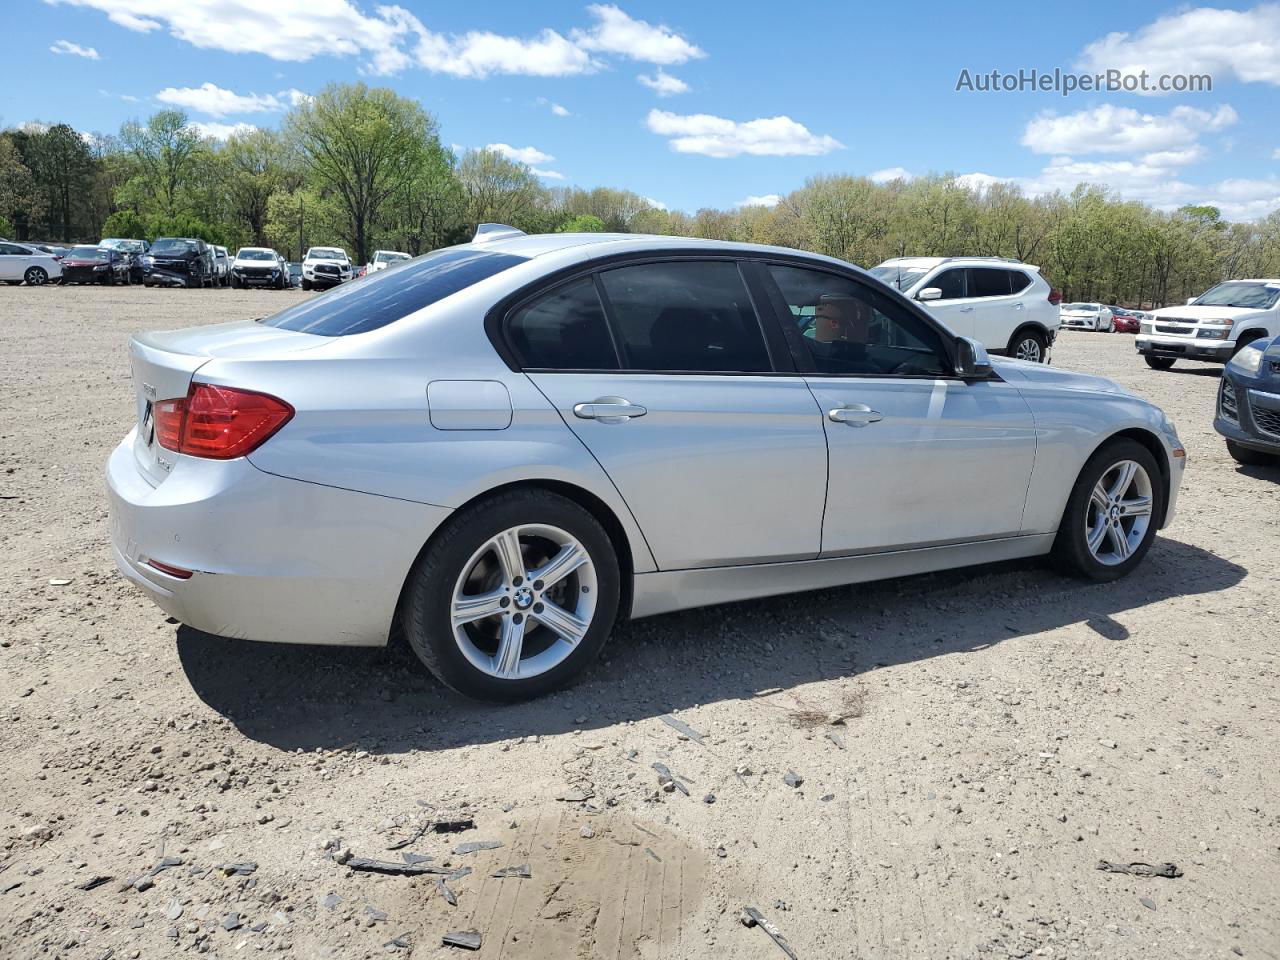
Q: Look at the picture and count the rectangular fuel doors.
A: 1